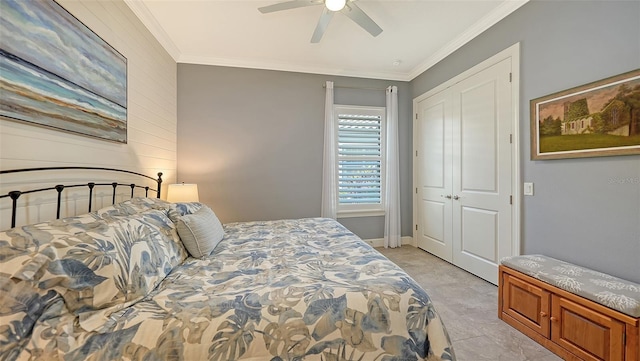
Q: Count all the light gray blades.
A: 3